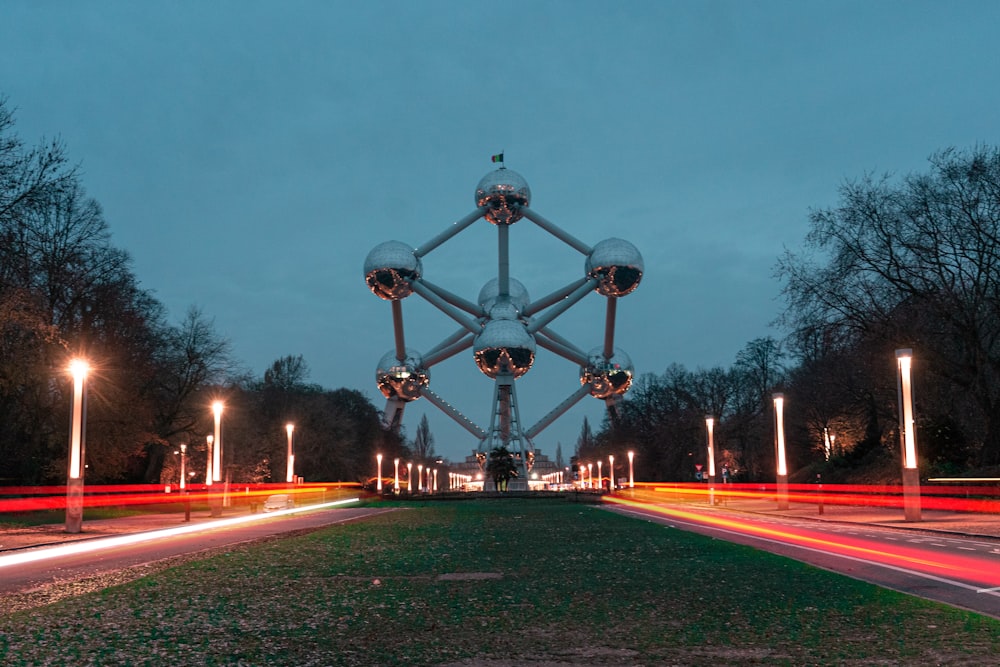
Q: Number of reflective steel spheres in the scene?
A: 9